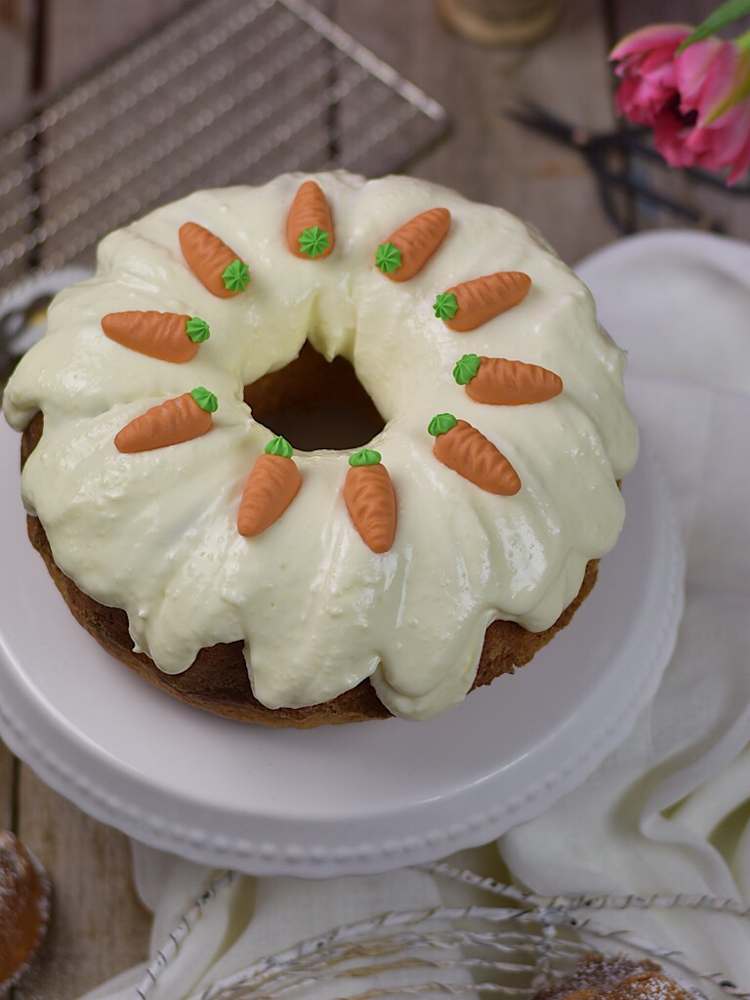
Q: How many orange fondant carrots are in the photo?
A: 10